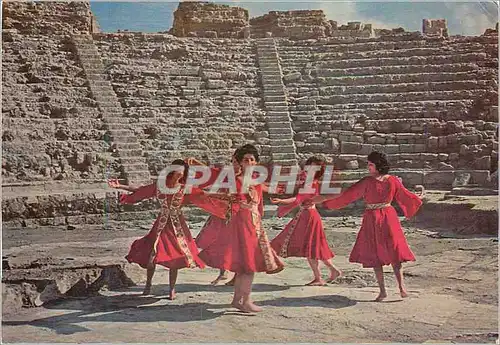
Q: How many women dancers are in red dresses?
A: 5